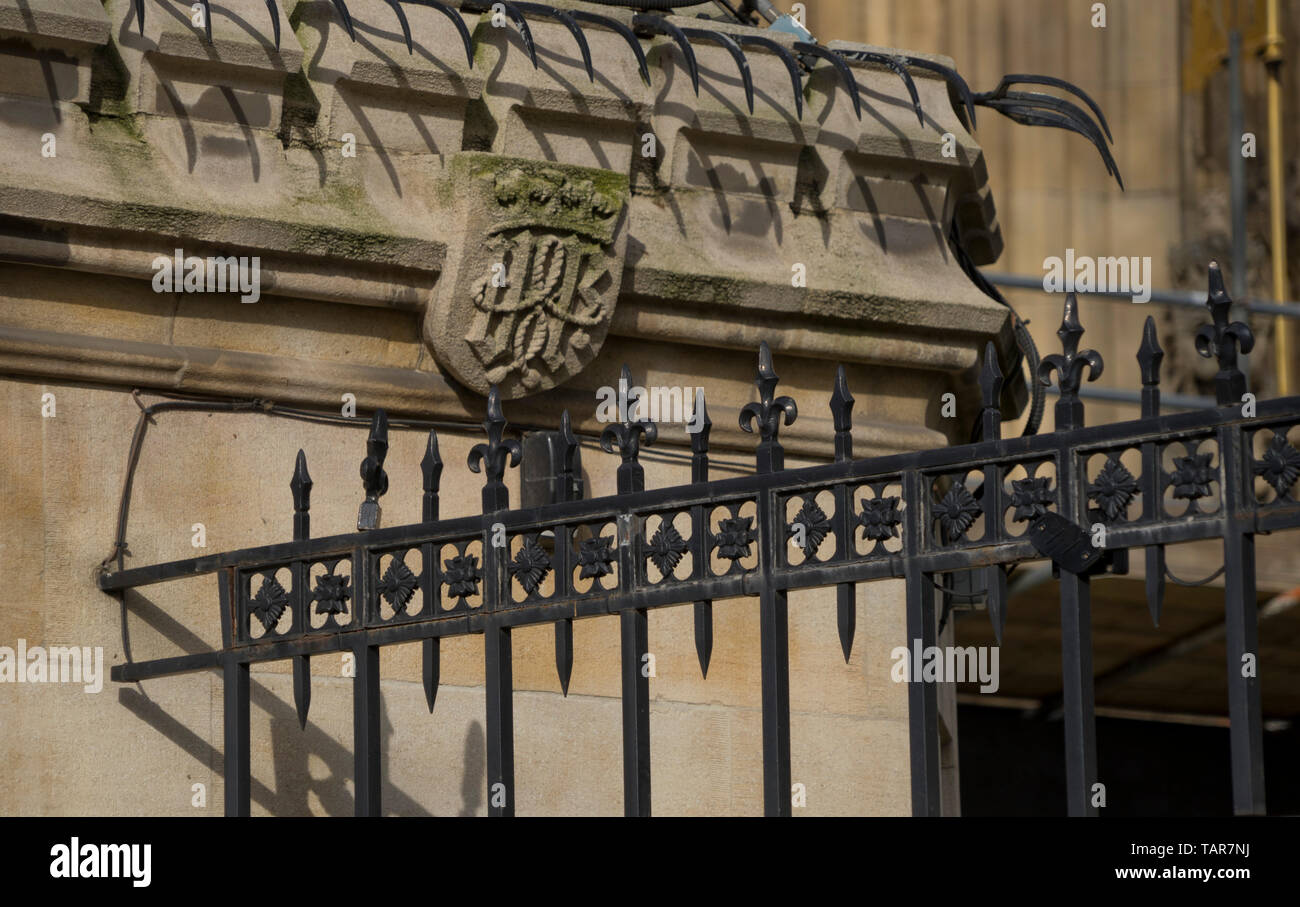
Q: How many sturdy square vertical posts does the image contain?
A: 8